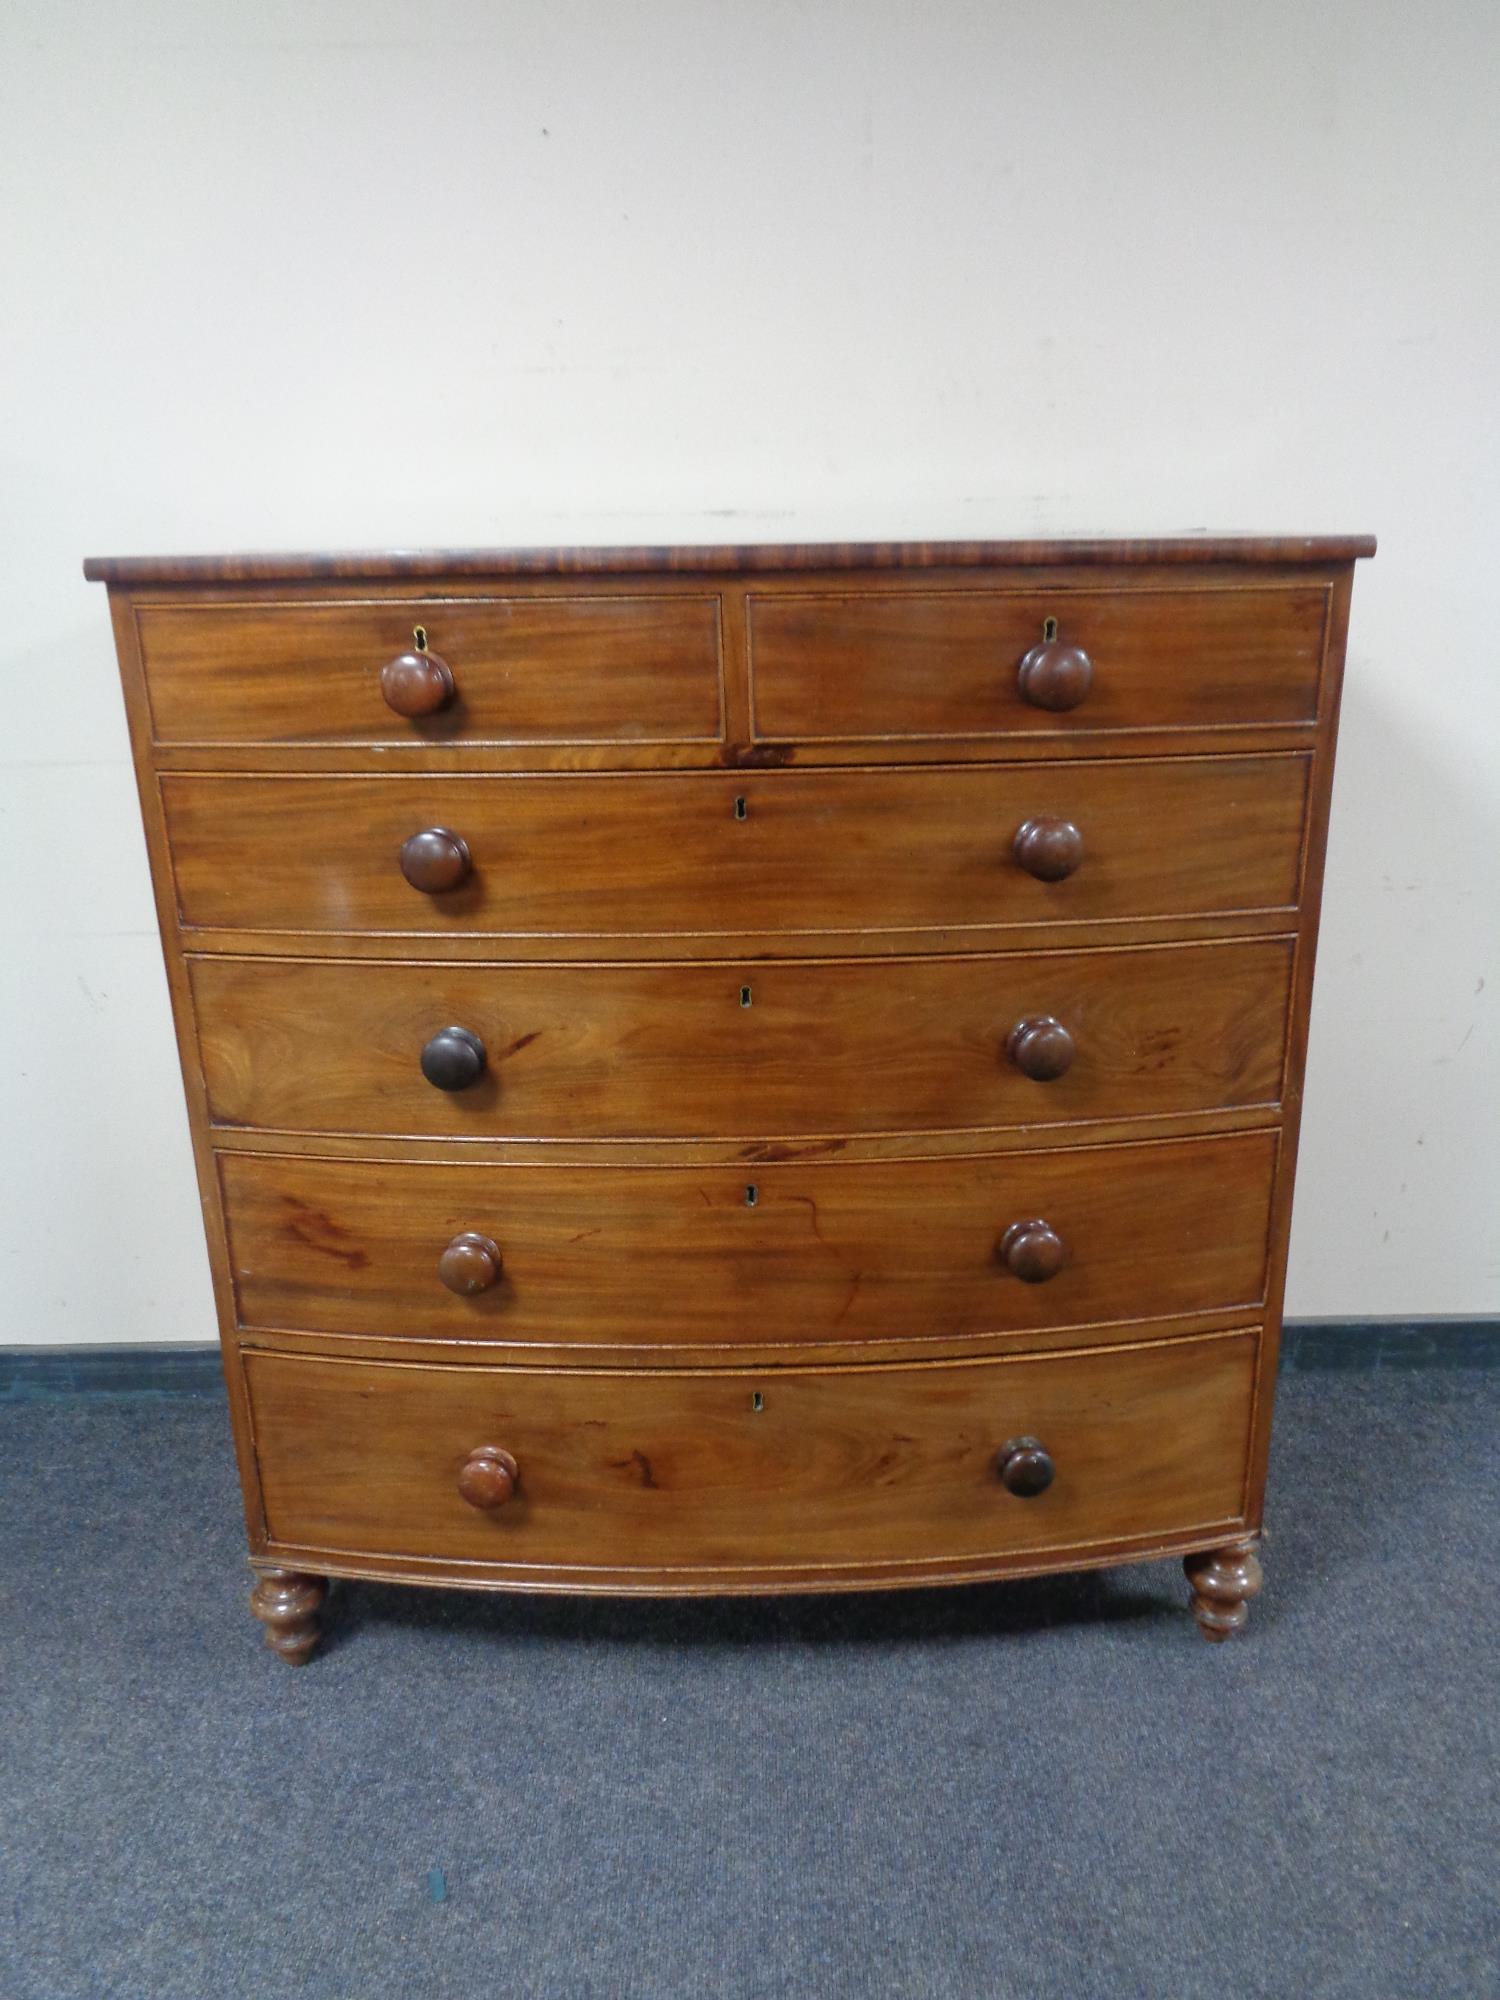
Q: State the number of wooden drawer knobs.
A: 10